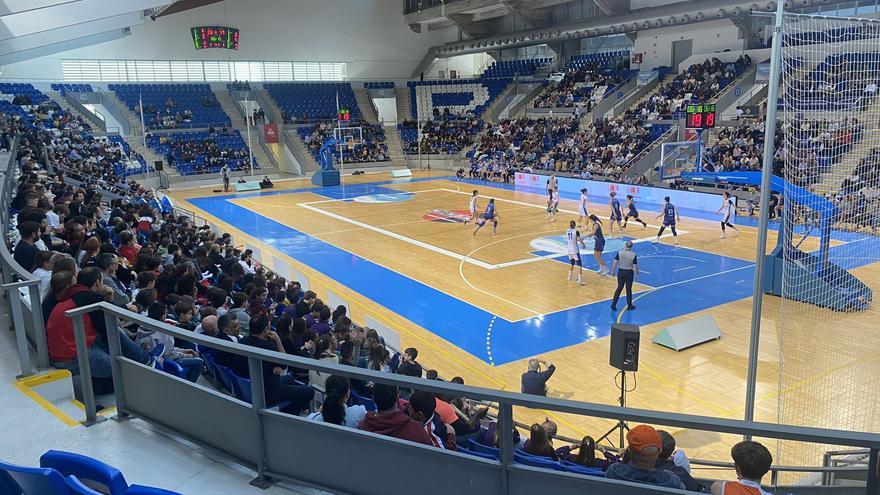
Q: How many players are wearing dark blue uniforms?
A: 5